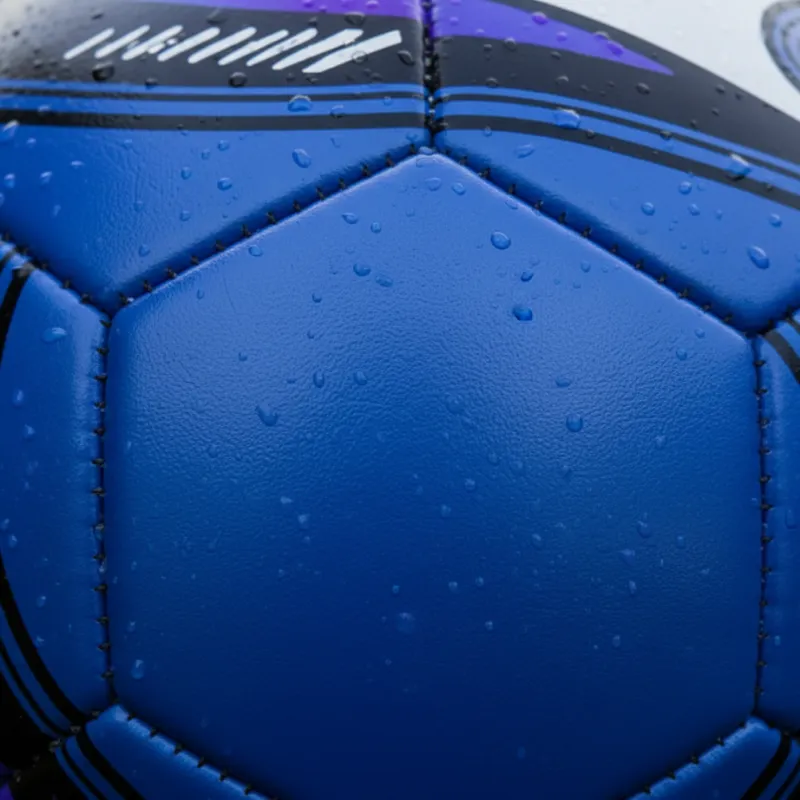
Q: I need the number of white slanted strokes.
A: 9